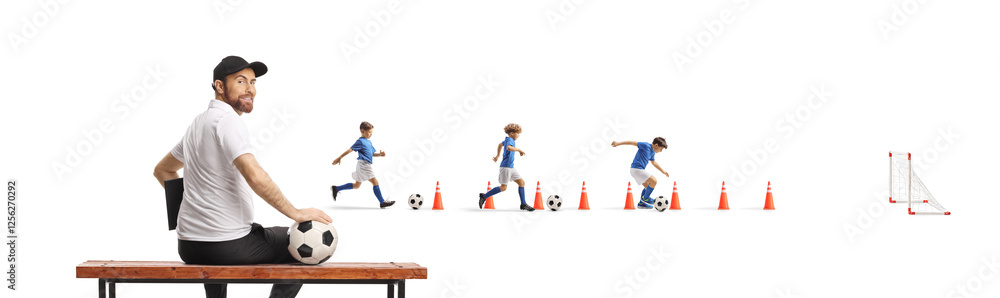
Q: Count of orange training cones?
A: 8